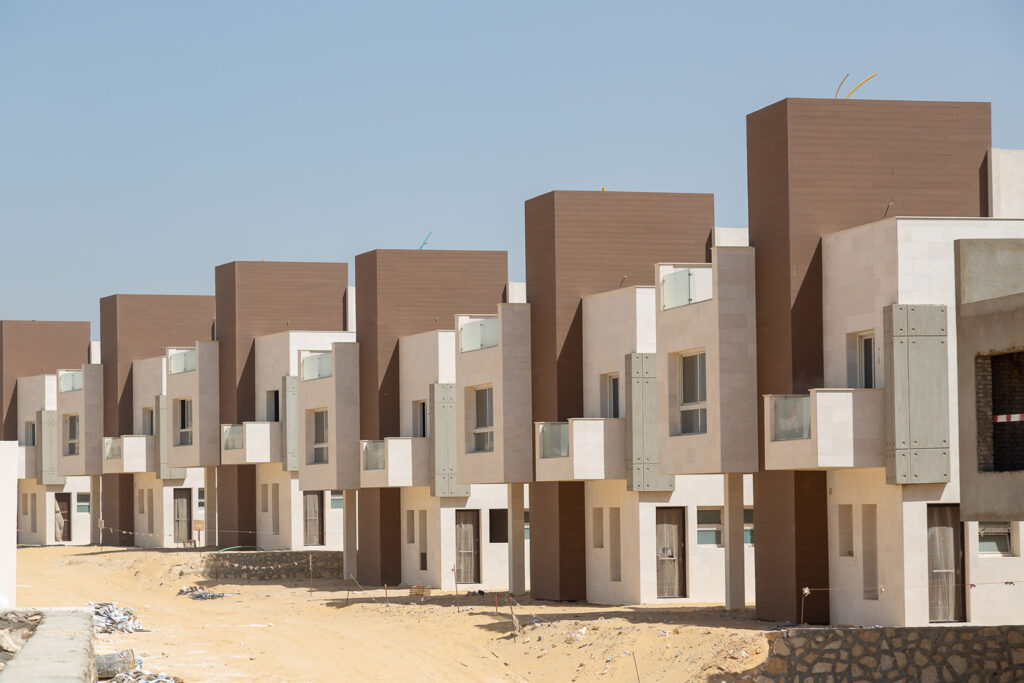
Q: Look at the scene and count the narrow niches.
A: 12